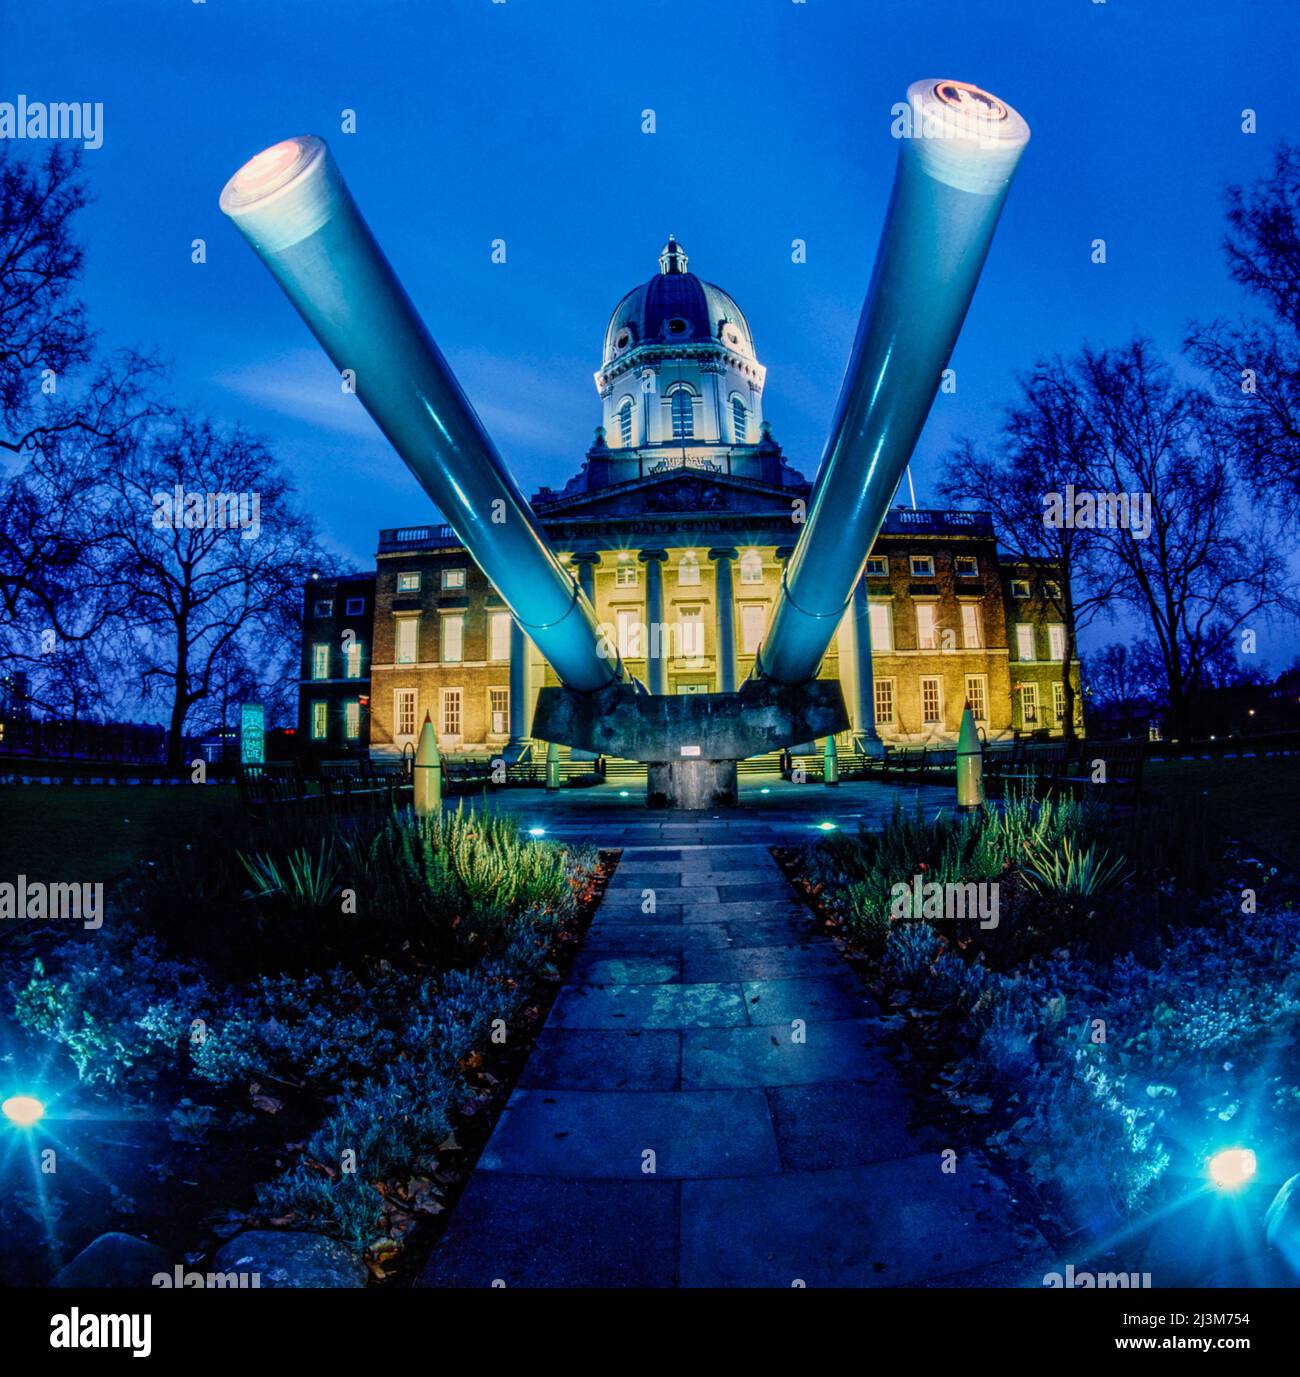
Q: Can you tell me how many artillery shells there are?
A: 4